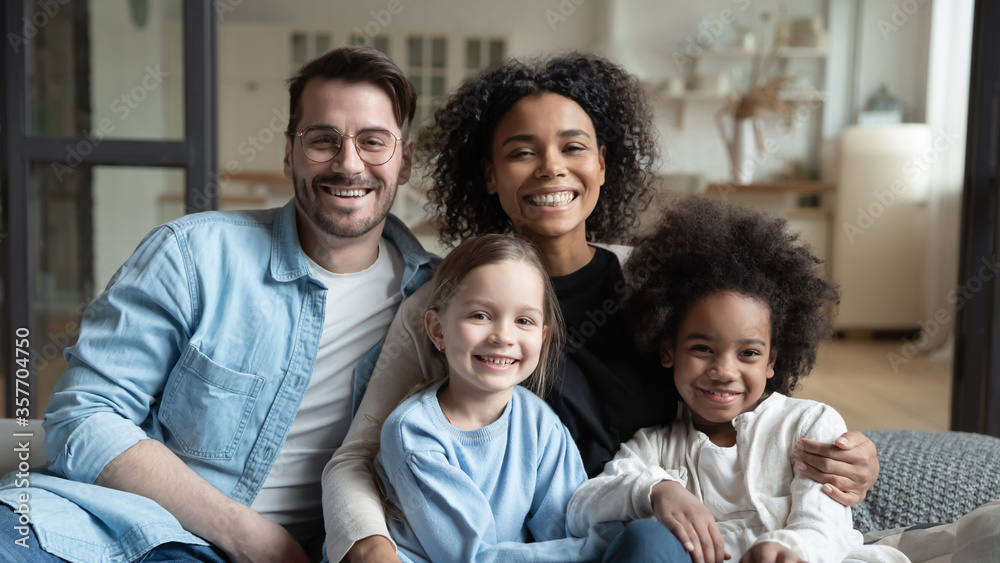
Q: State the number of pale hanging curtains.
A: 1